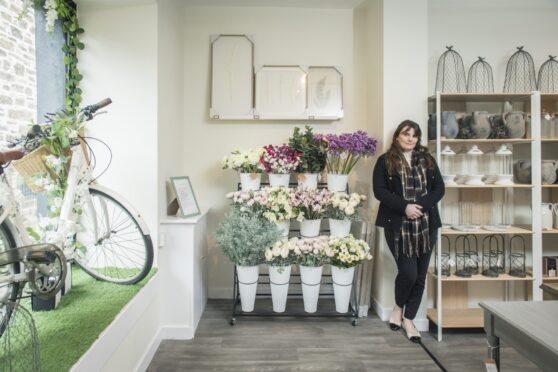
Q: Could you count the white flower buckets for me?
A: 11